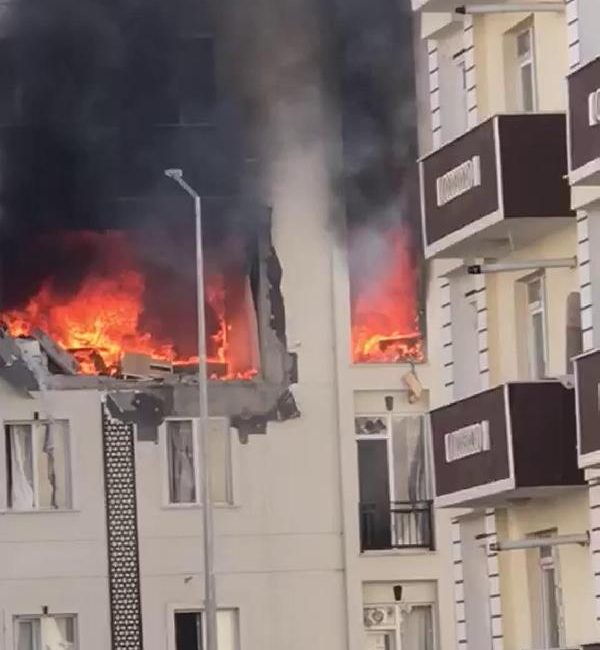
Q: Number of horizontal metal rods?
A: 3